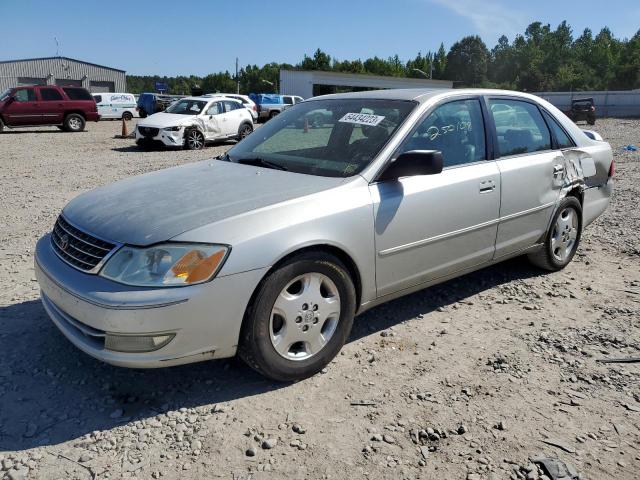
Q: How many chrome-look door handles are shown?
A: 2